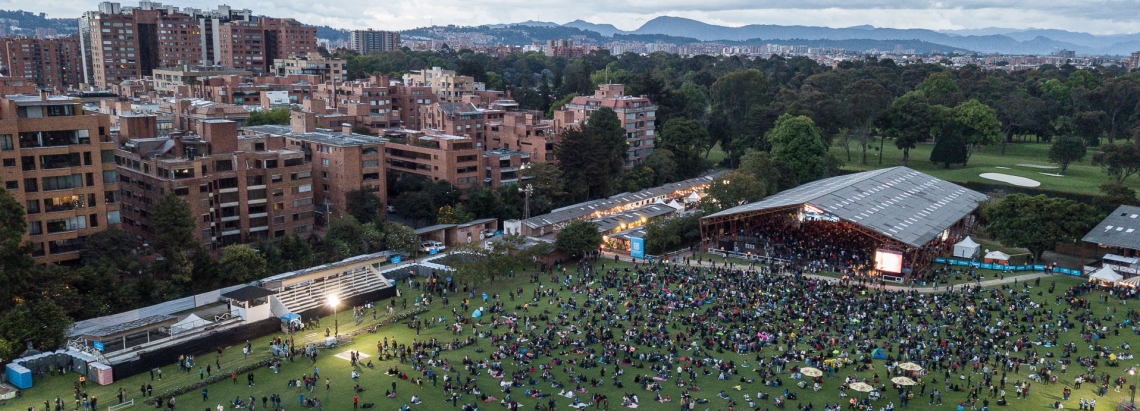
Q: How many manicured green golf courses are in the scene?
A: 1